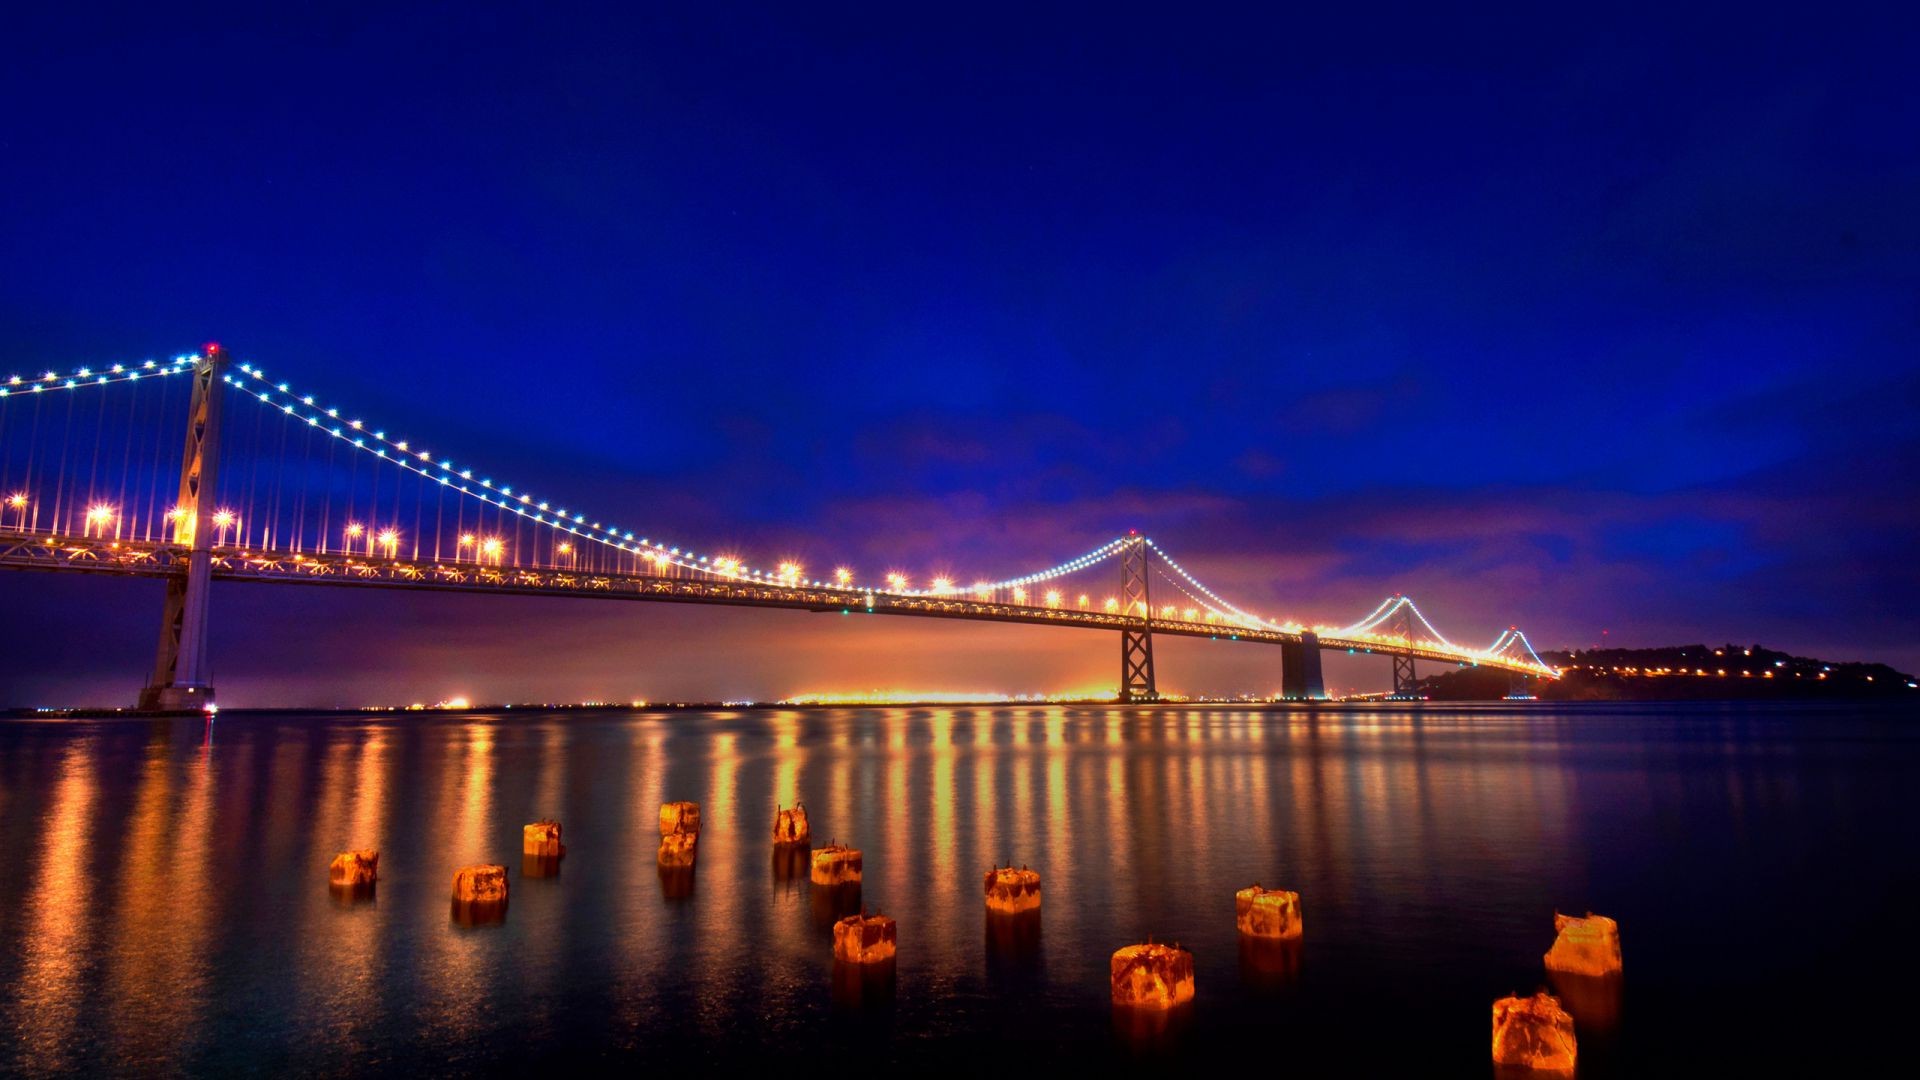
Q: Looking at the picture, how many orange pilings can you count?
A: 13